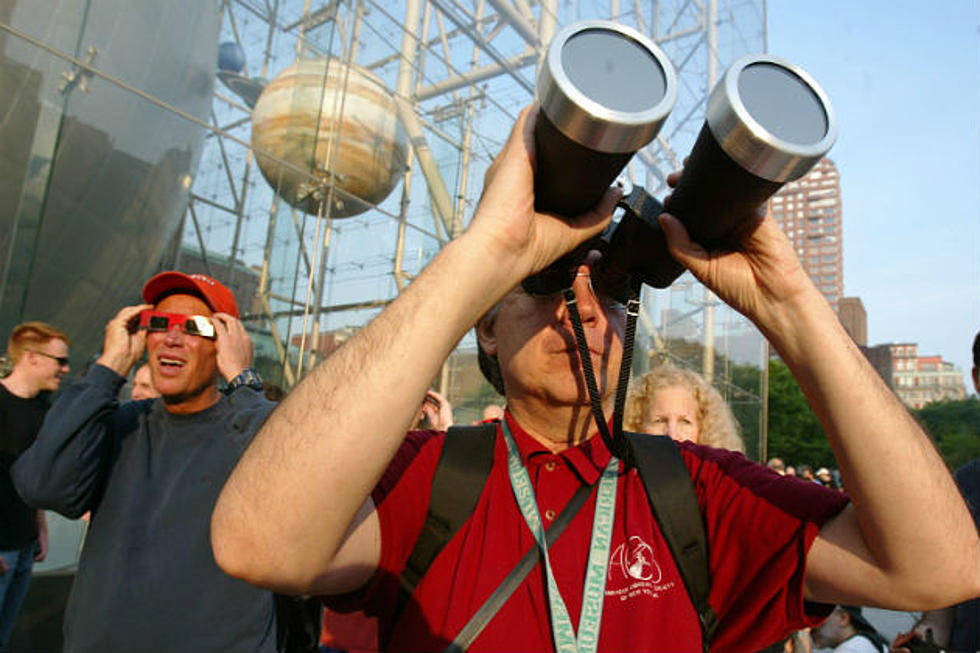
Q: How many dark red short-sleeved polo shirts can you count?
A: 1